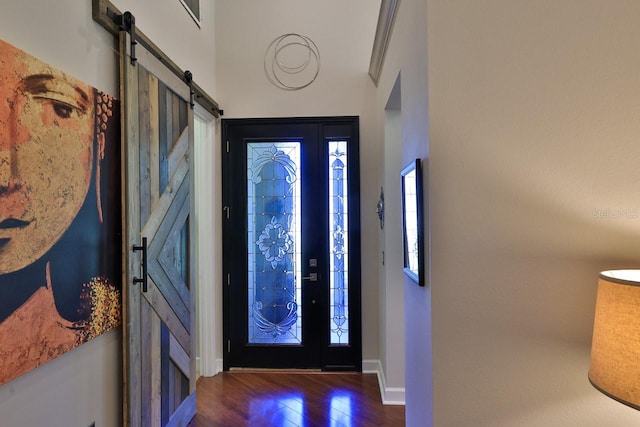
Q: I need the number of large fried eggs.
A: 0